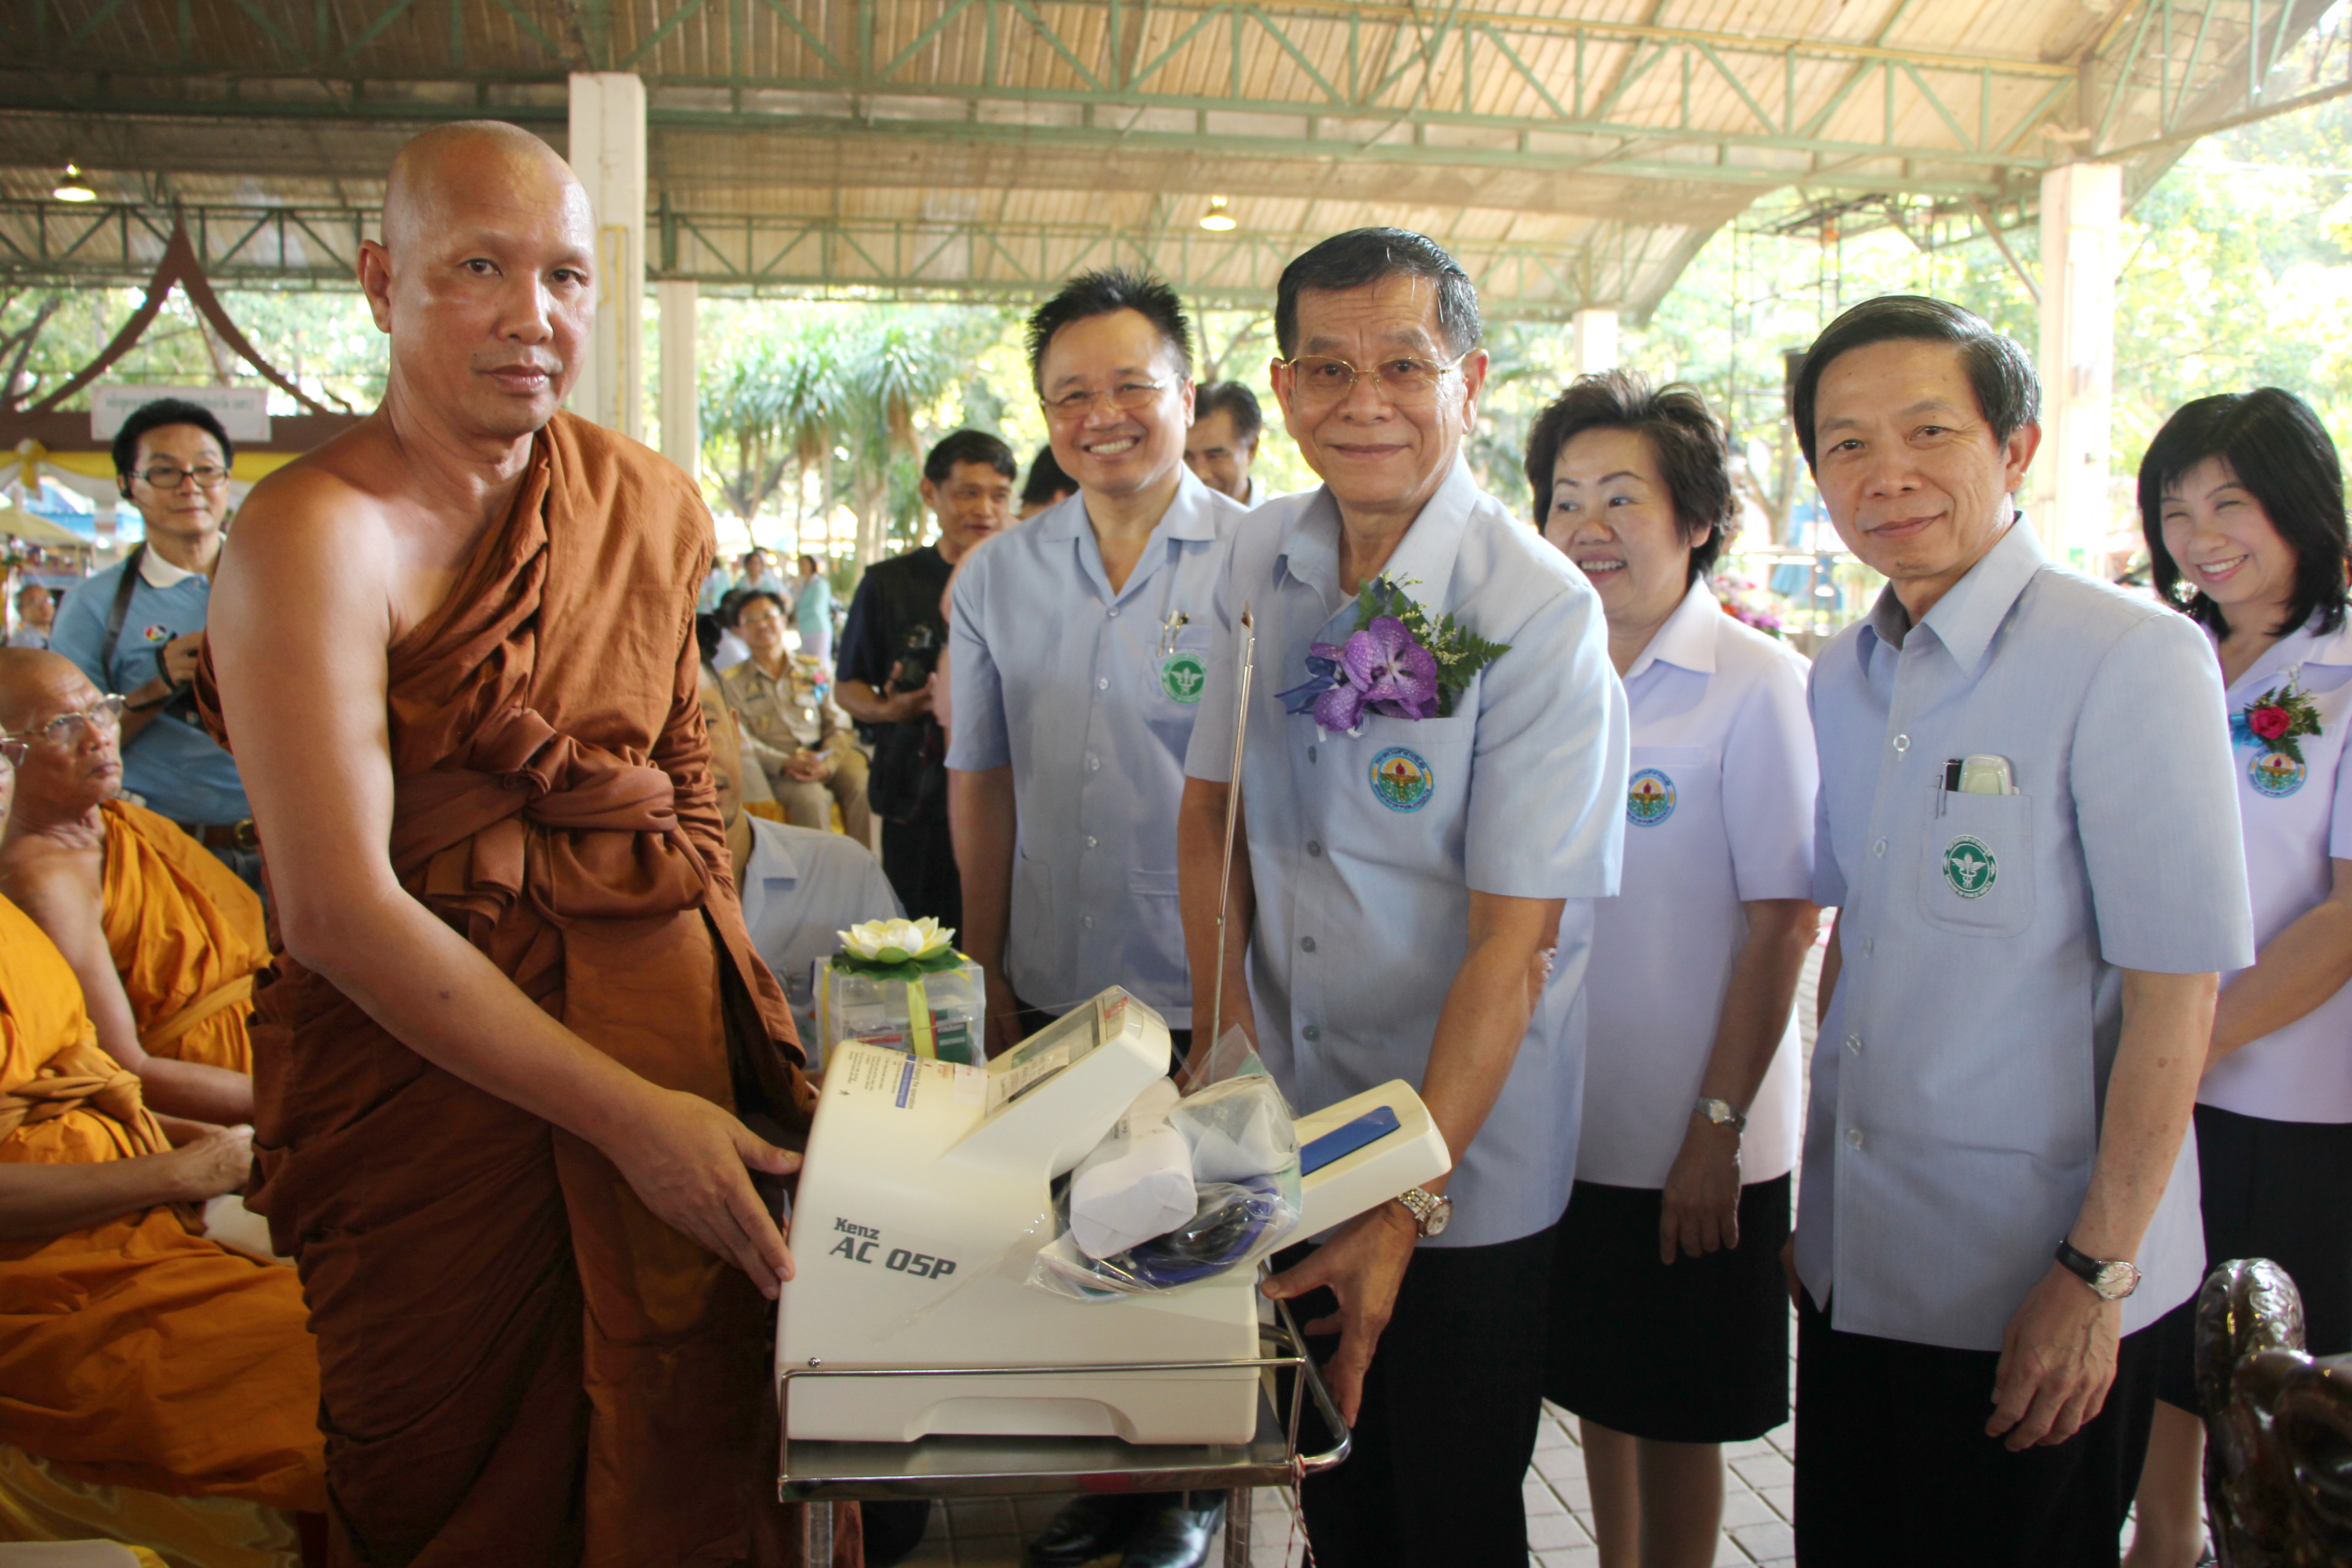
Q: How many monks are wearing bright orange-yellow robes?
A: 2